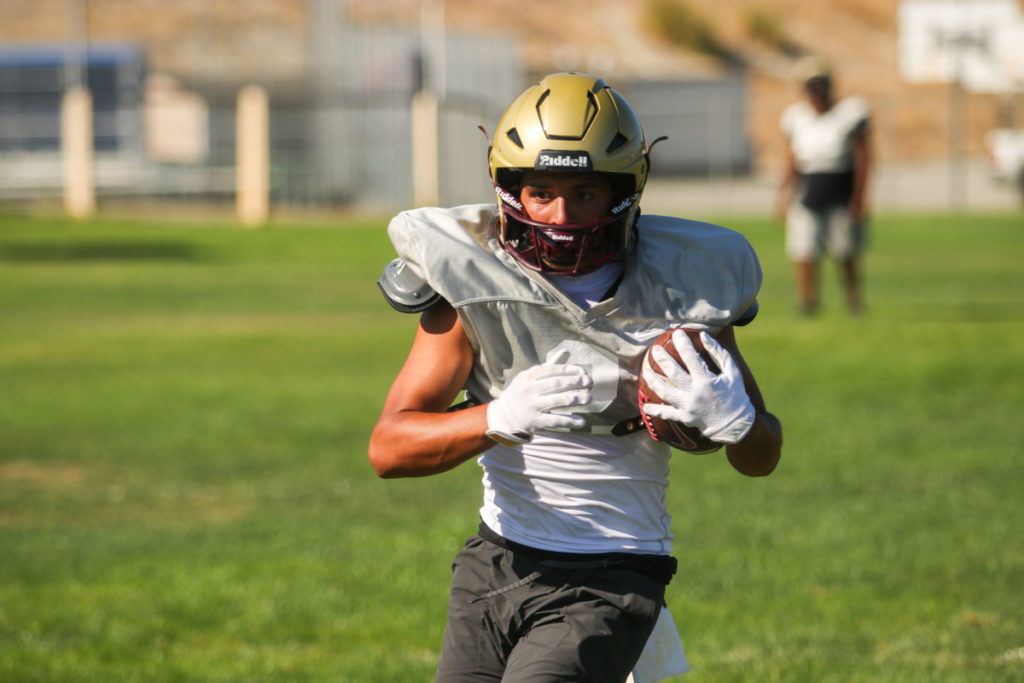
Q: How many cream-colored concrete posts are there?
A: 3